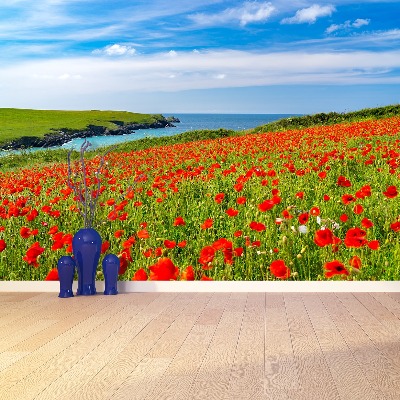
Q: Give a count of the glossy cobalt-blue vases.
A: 3